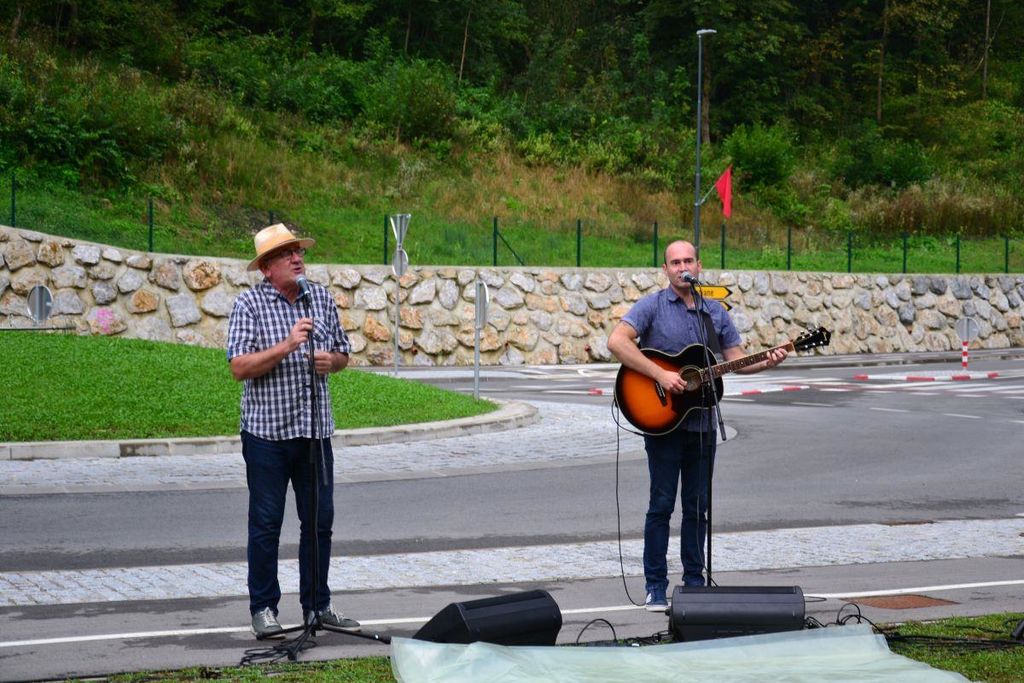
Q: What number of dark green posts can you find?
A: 13